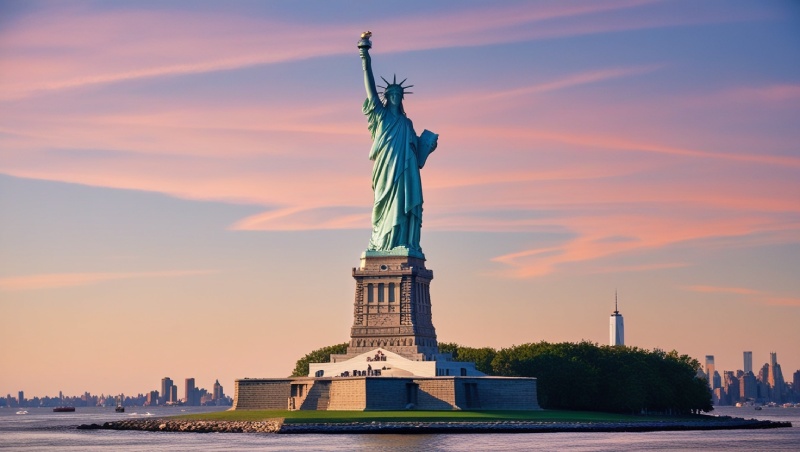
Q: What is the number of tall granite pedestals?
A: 1